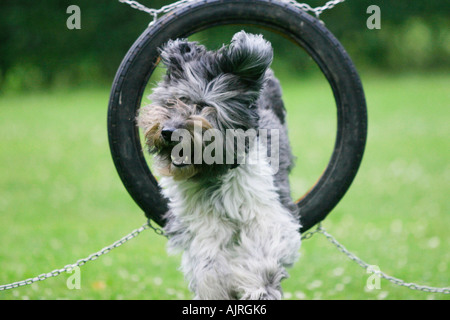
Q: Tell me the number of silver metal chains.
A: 4